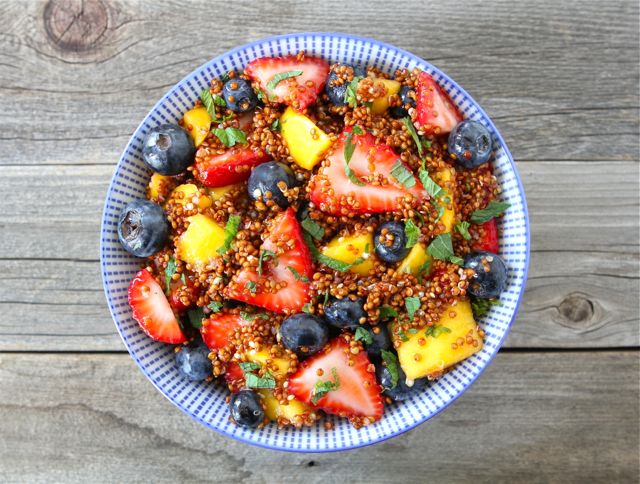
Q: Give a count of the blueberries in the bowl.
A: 15